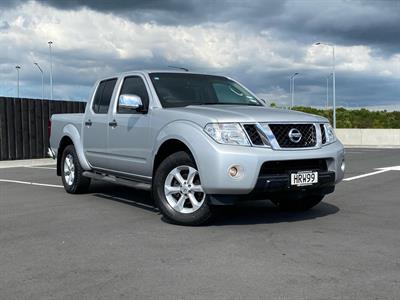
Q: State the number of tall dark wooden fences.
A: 1